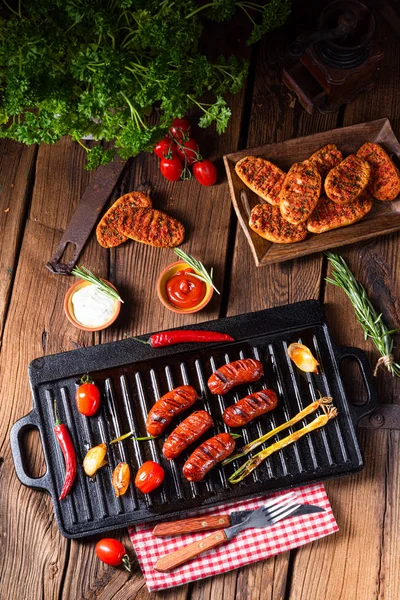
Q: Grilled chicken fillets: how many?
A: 9